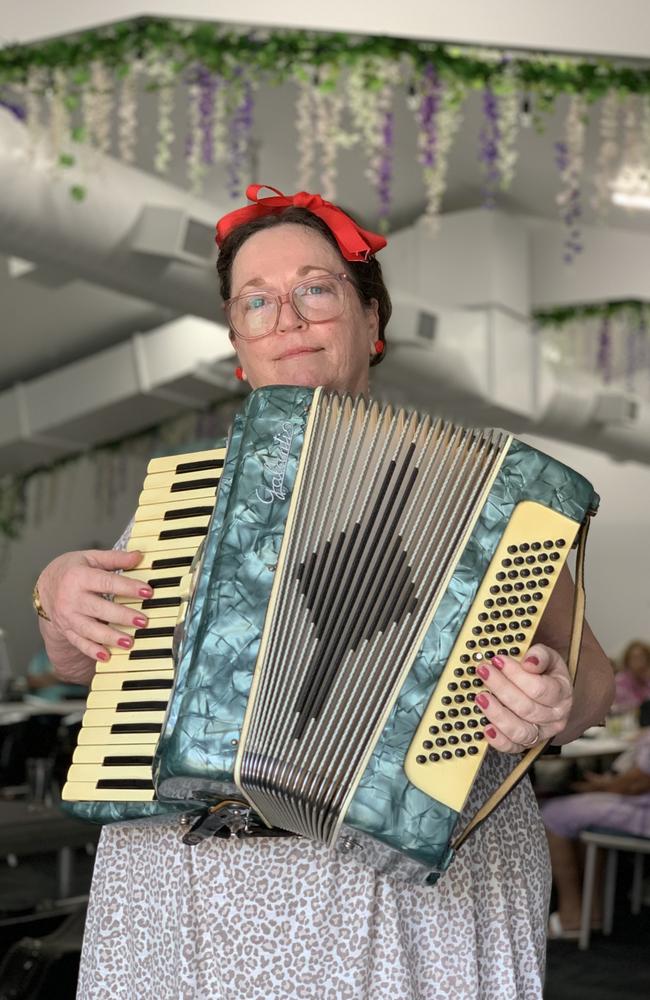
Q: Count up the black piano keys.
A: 14